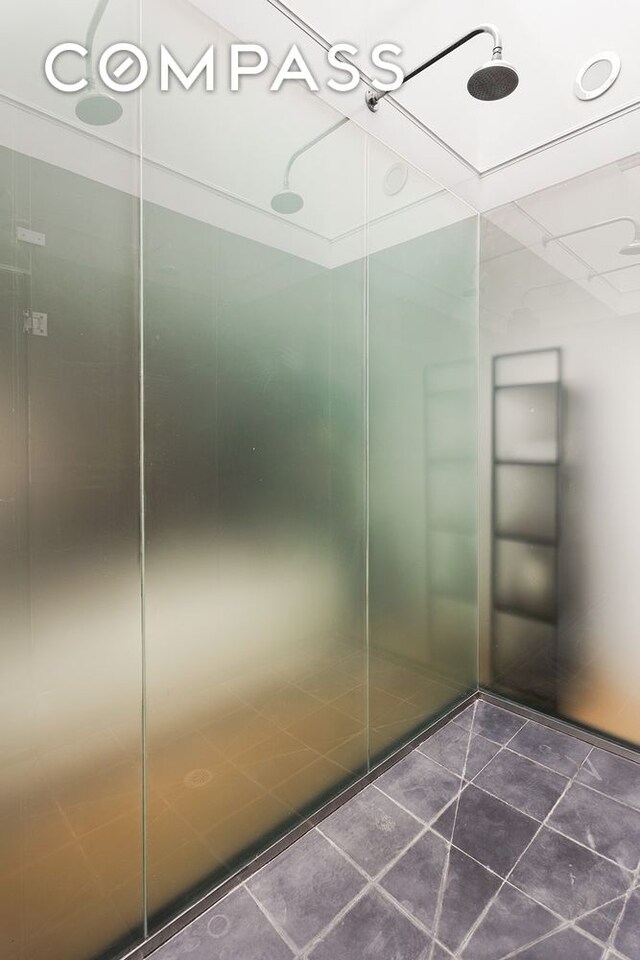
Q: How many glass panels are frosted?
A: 4